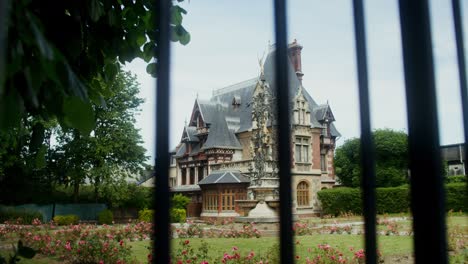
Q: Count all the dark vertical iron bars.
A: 5